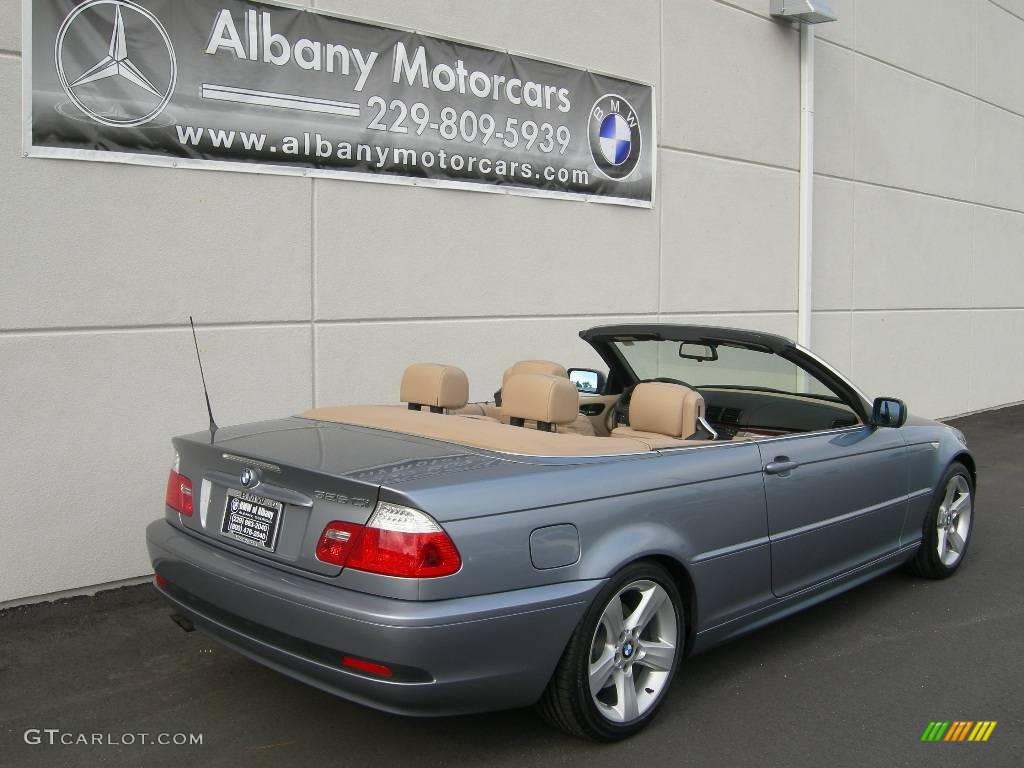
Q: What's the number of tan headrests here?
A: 4